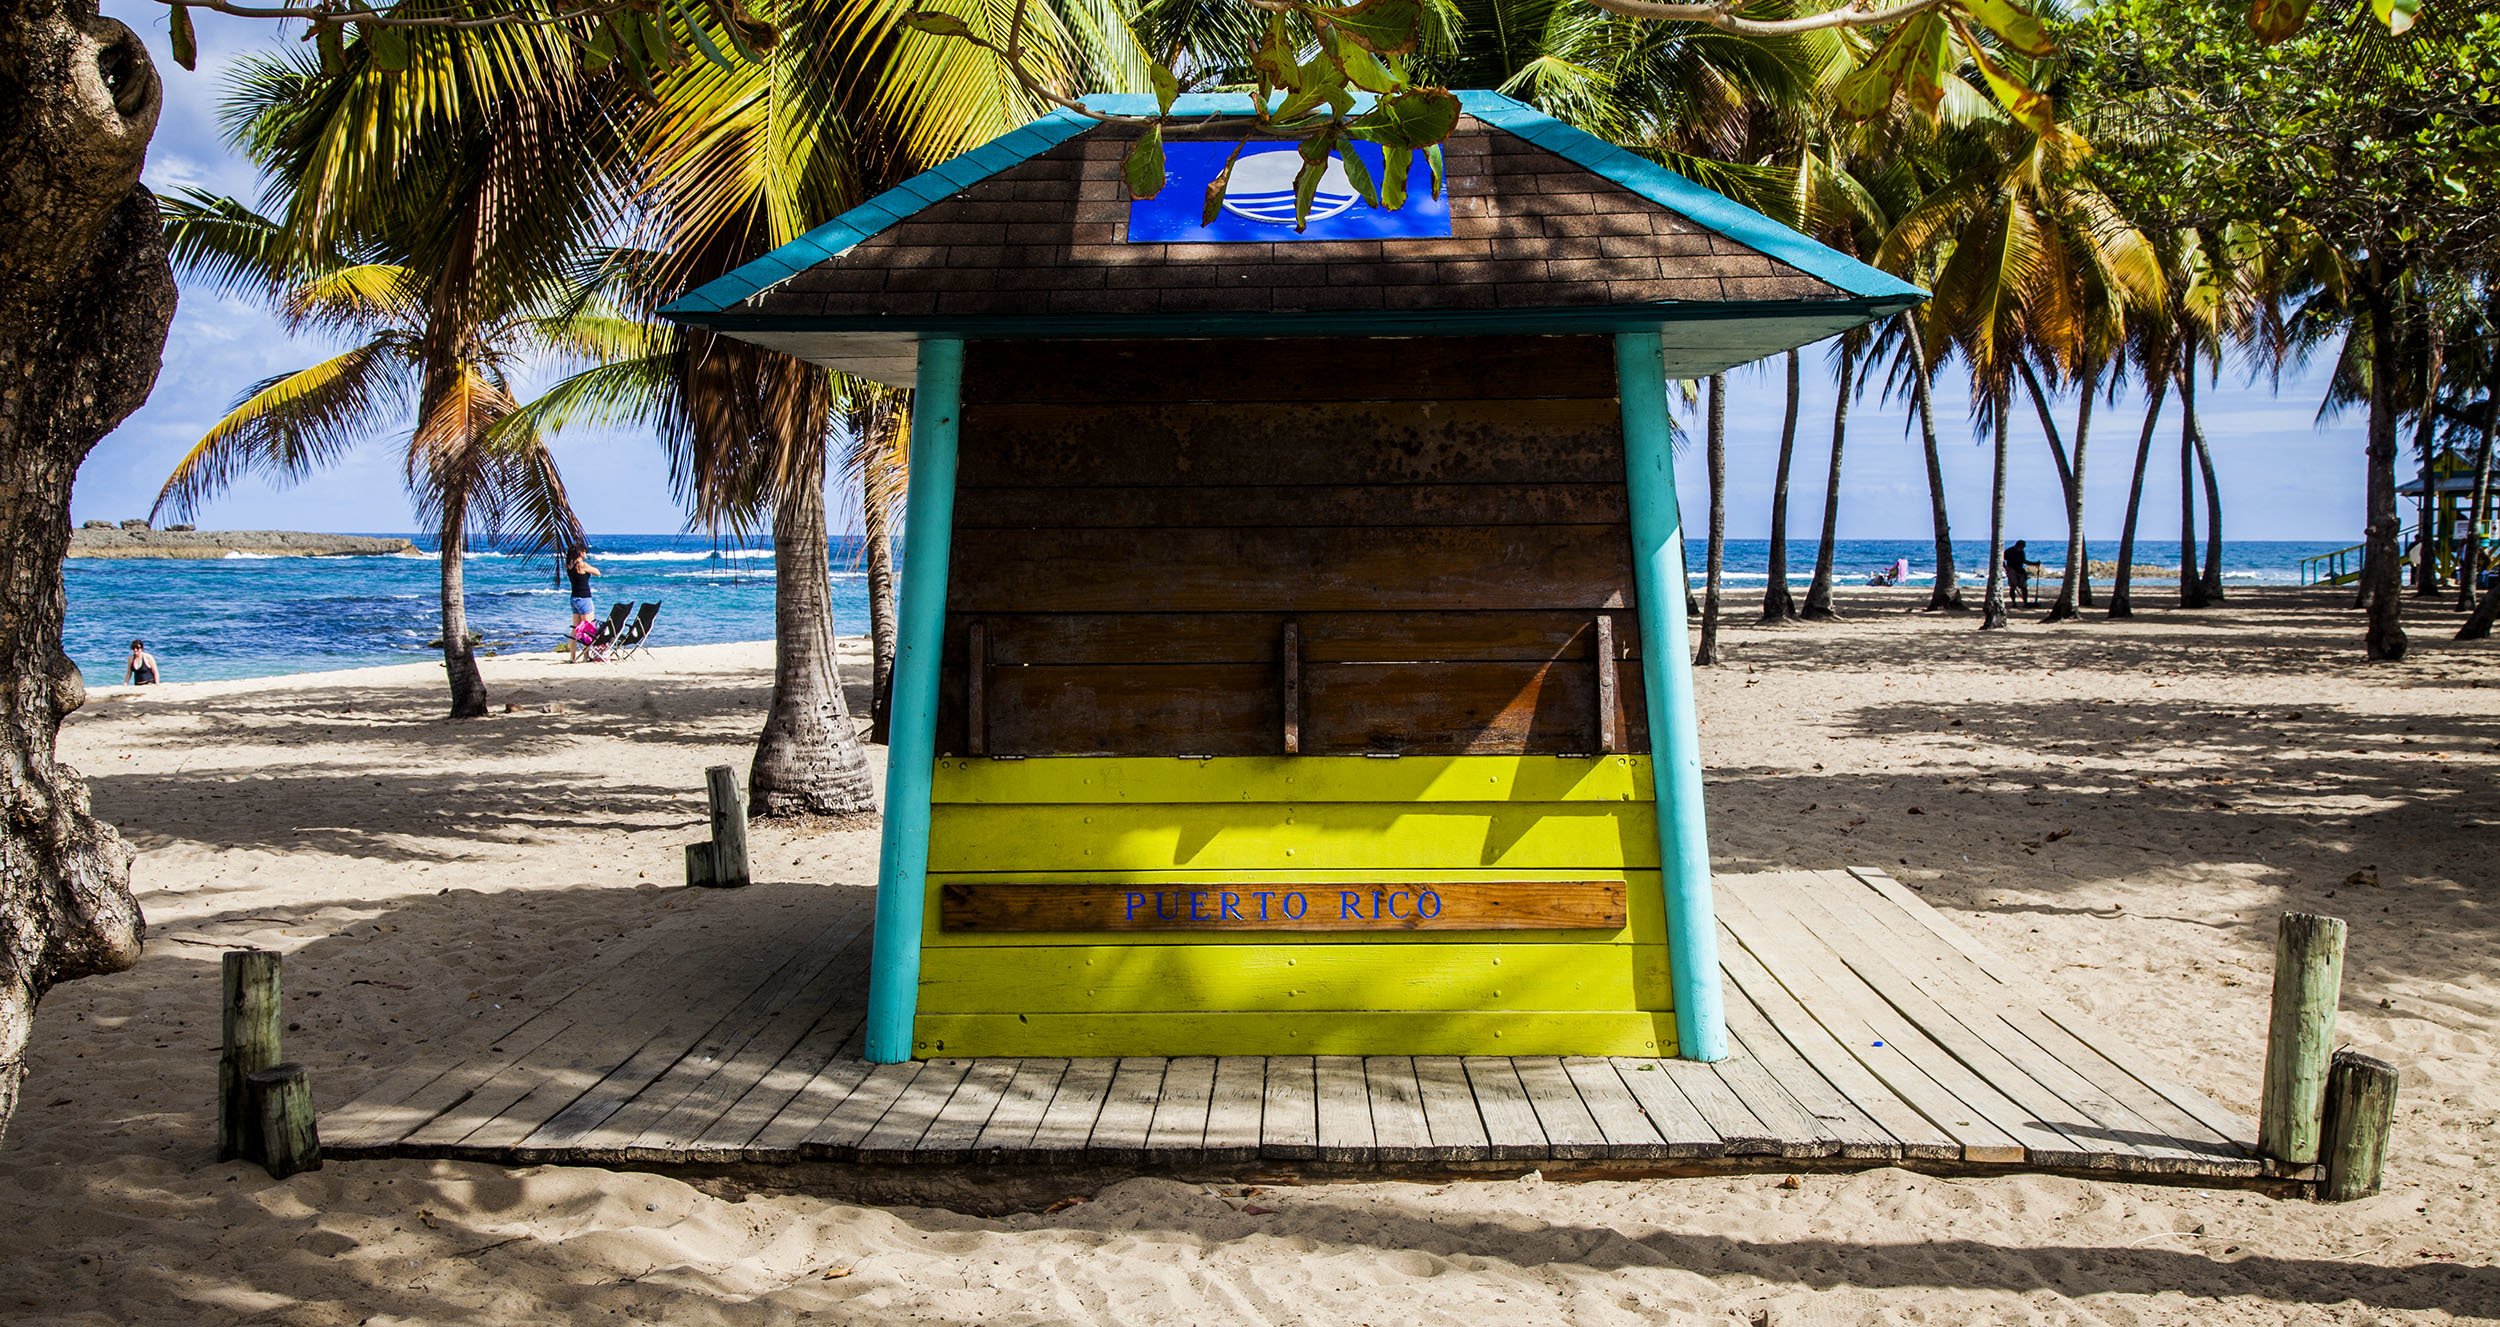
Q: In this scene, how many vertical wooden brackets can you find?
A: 3